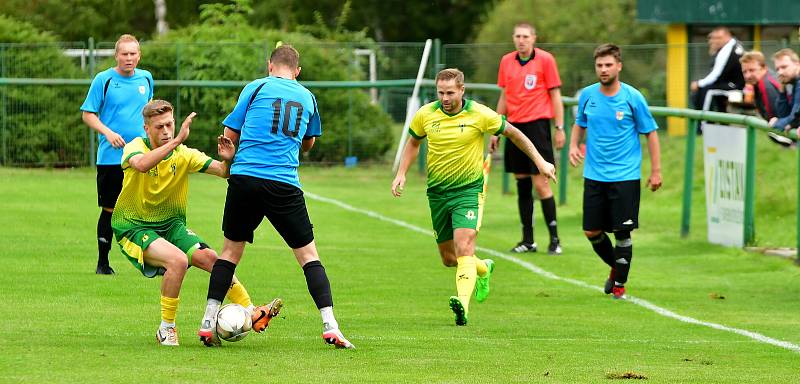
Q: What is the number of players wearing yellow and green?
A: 2